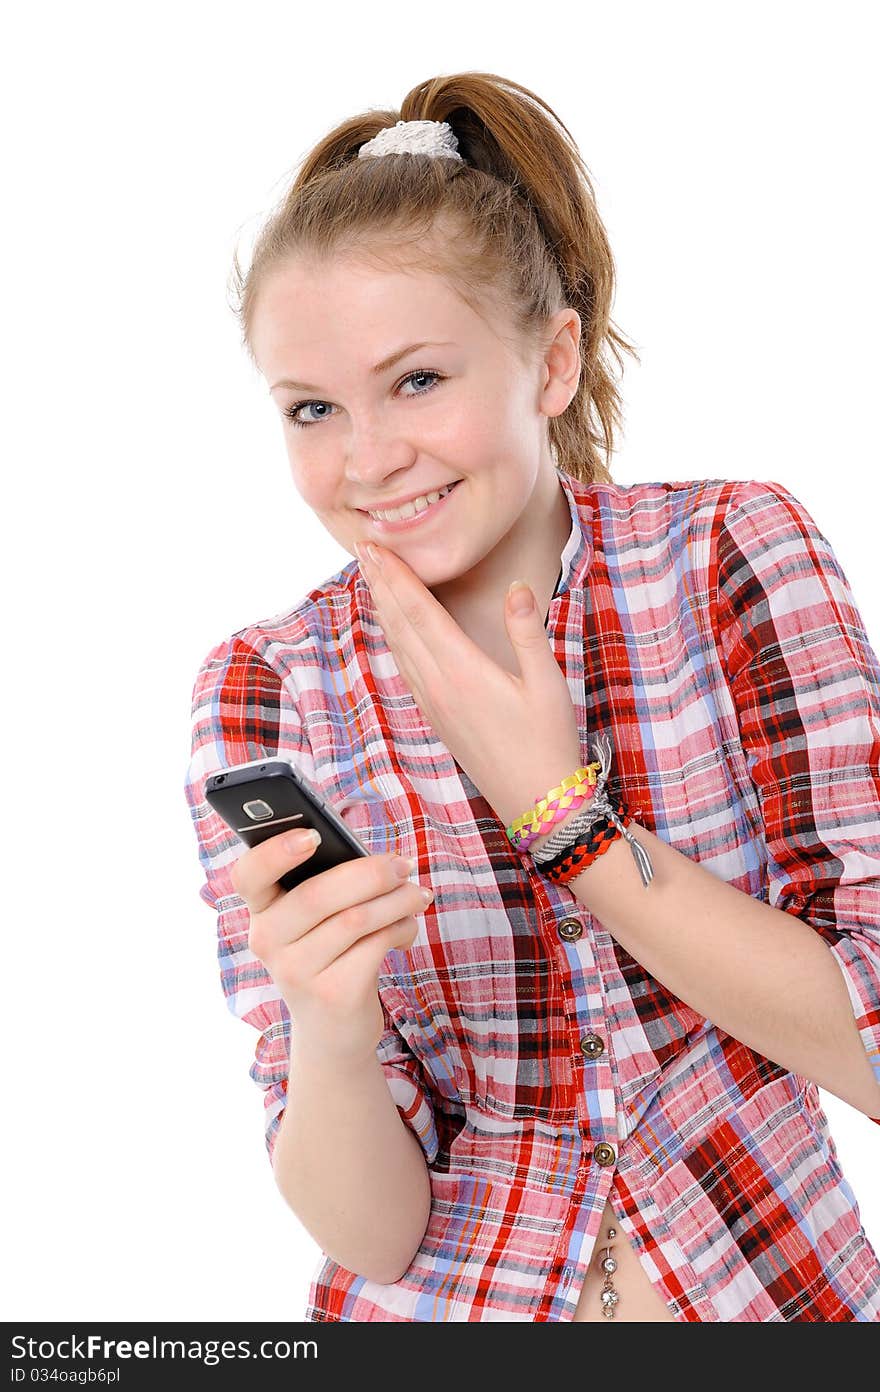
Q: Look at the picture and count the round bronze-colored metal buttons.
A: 3